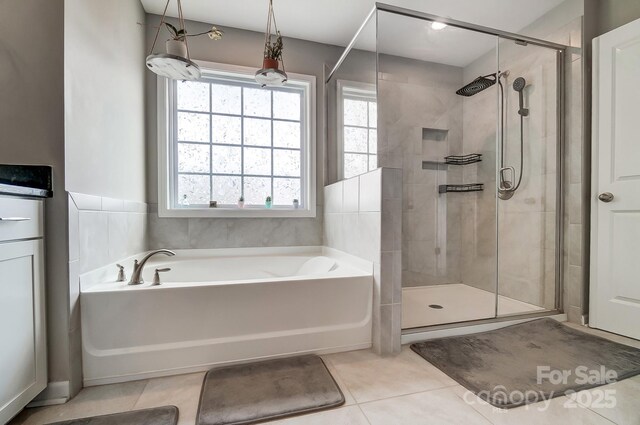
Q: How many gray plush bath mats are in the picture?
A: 3